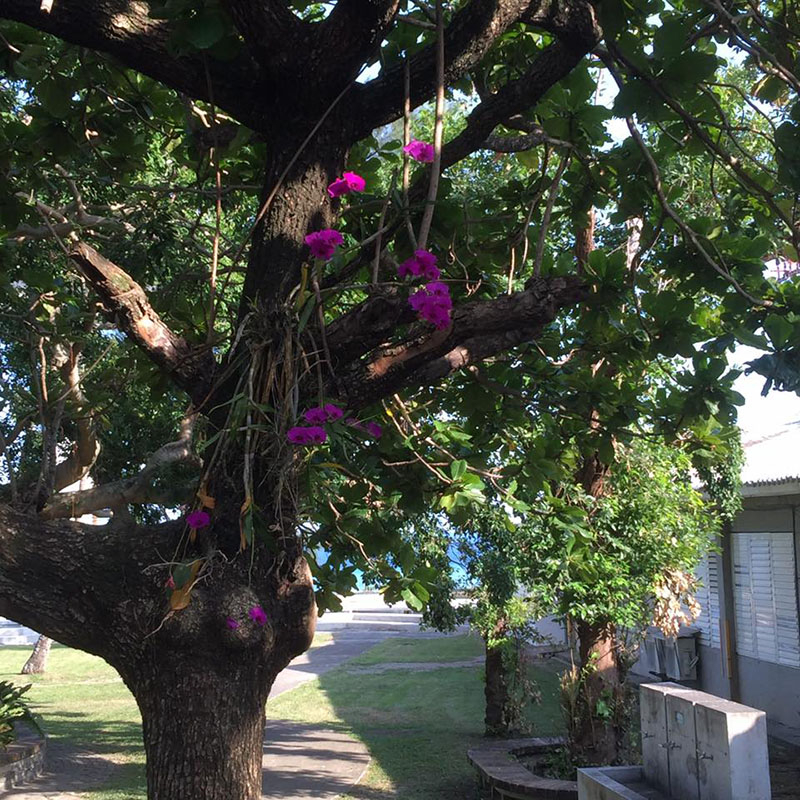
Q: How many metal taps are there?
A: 3